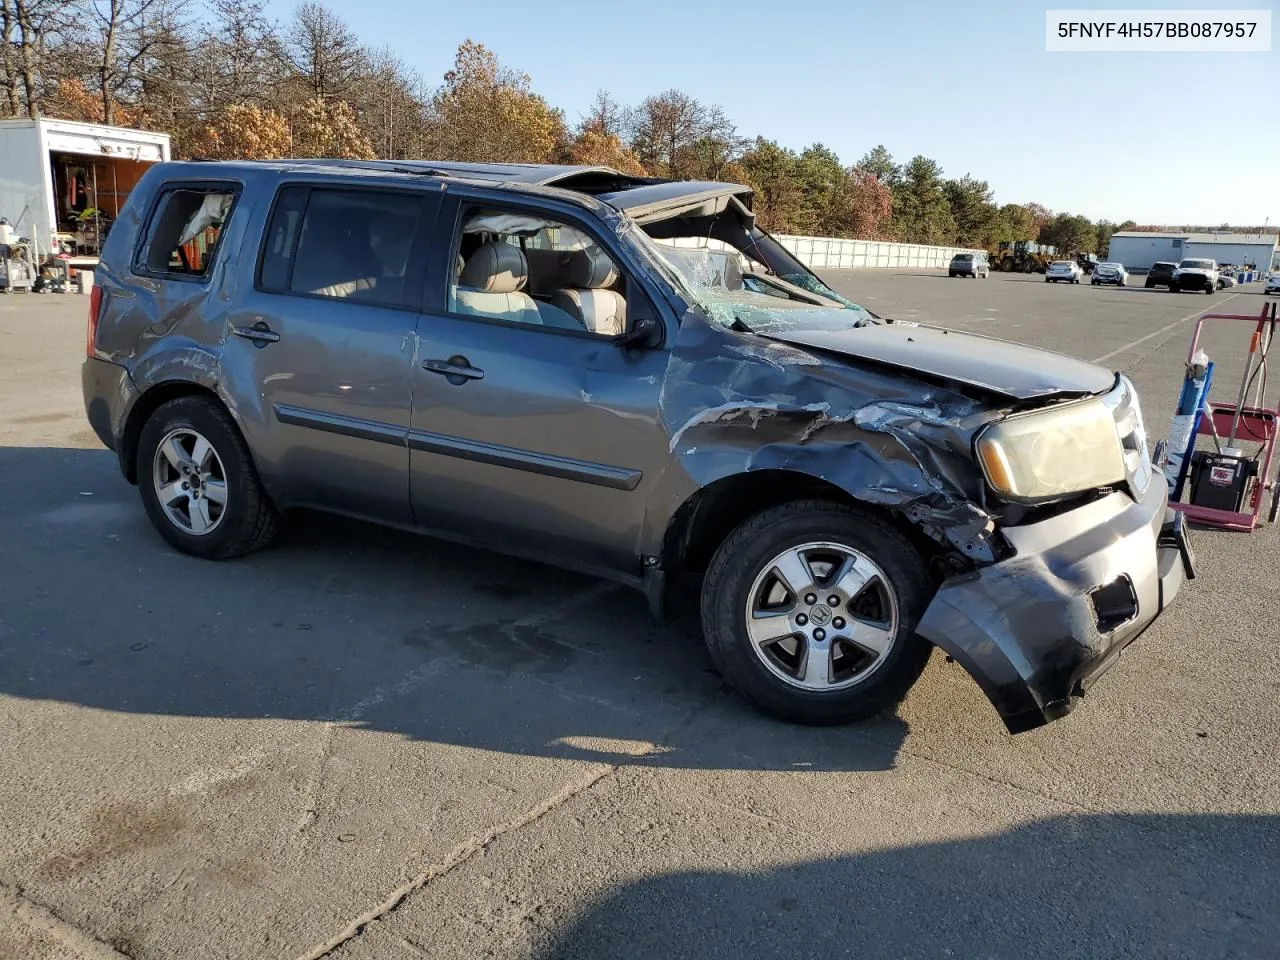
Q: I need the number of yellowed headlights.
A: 1